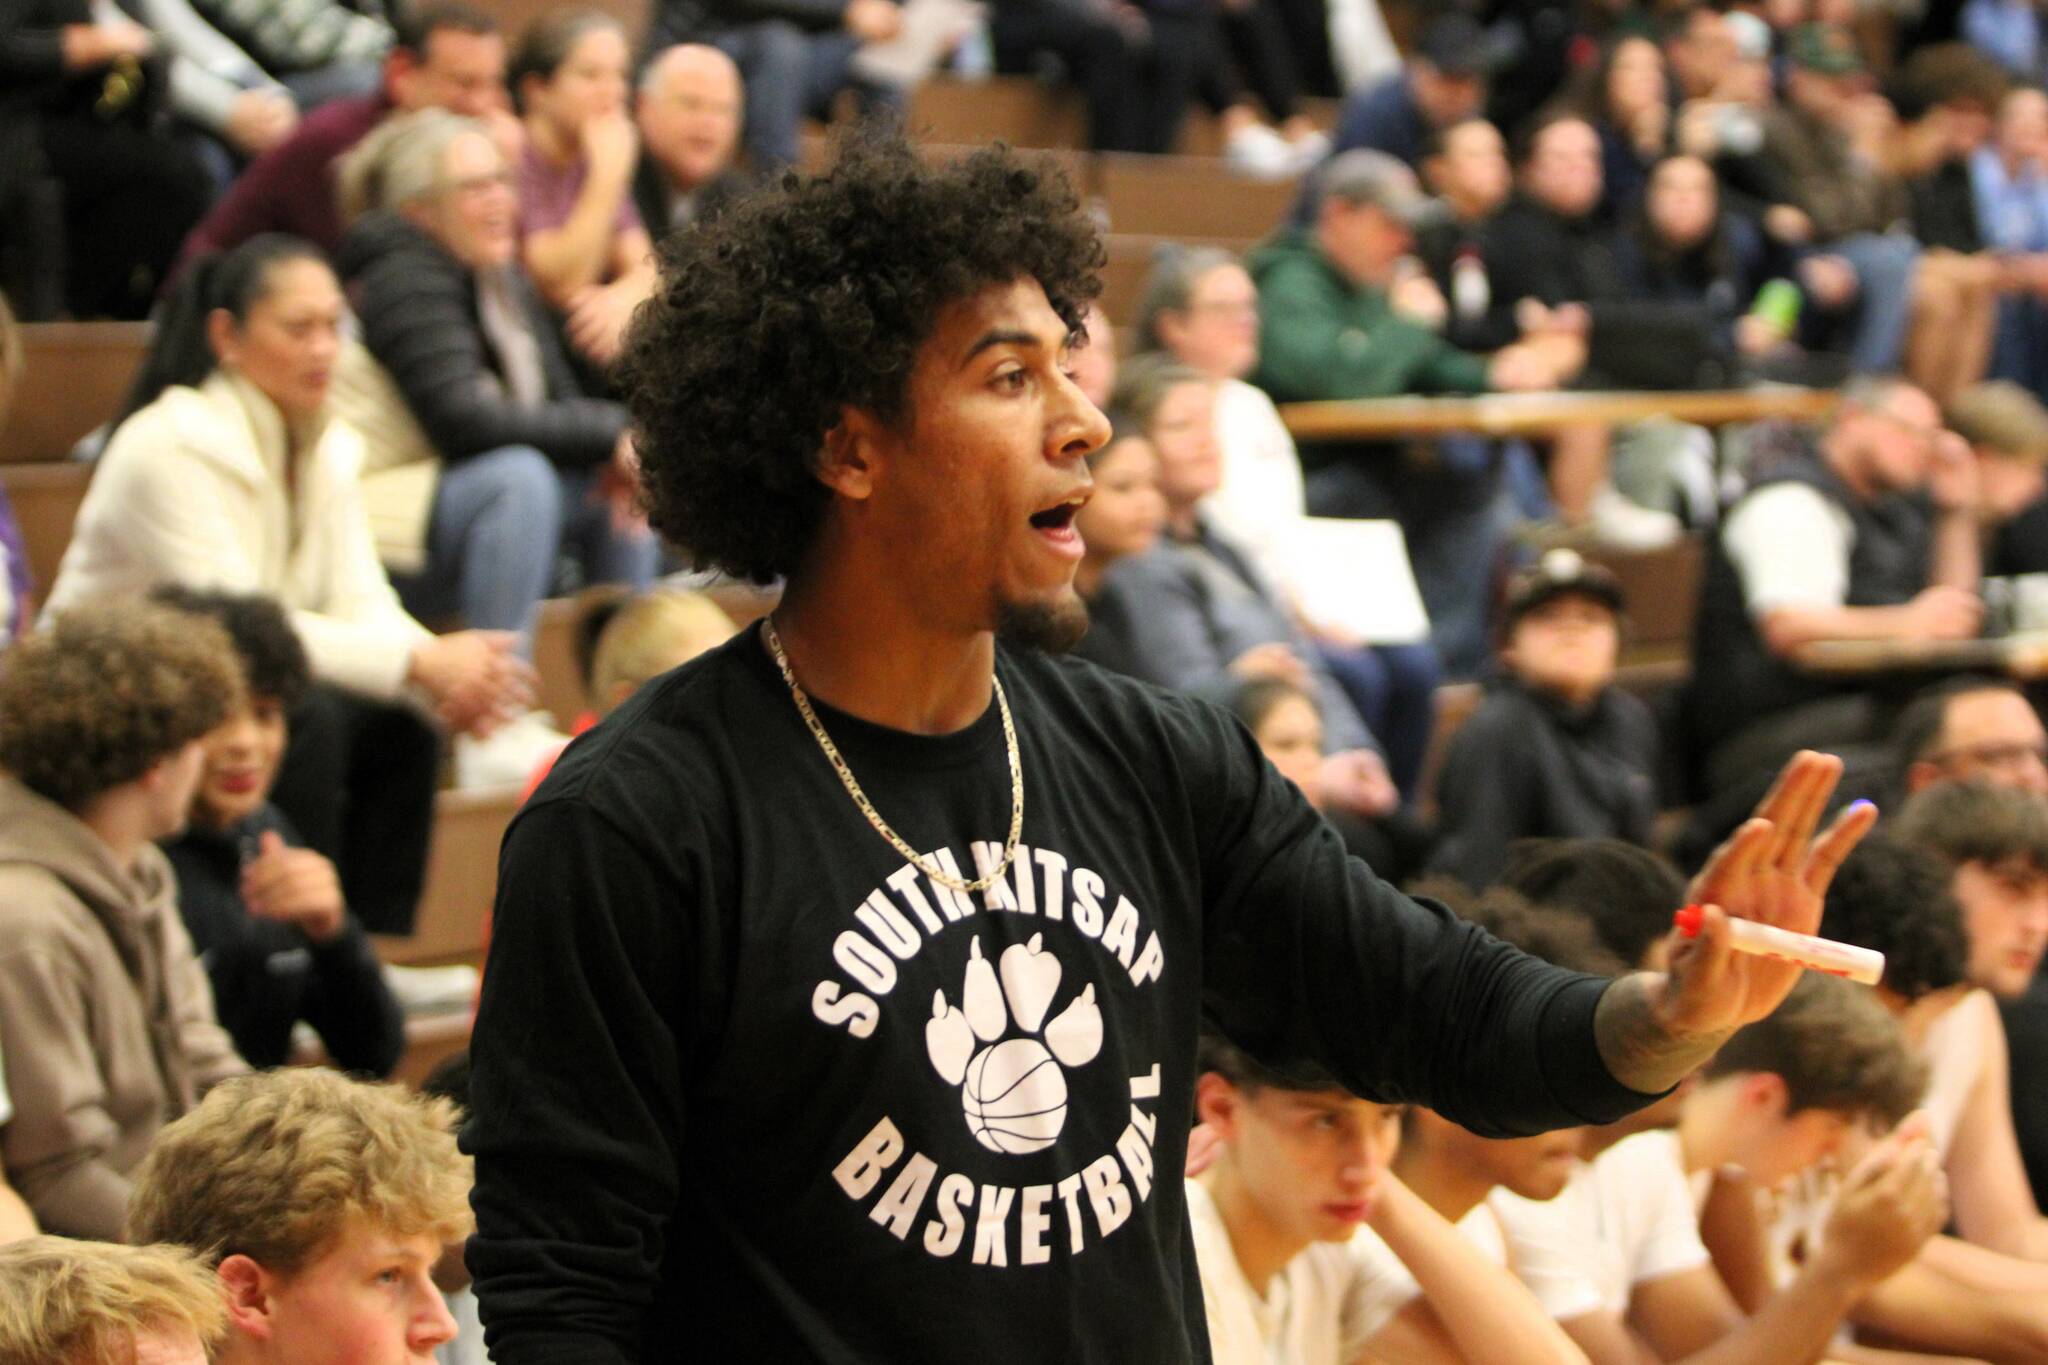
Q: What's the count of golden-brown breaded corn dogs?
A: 0